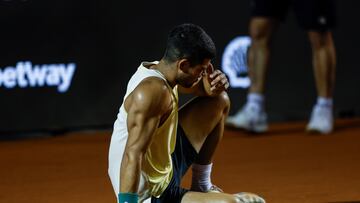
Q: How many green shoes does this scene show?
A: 0